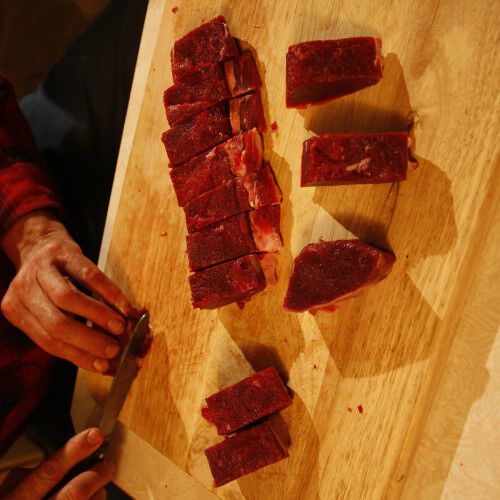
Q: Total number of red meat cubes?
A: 12